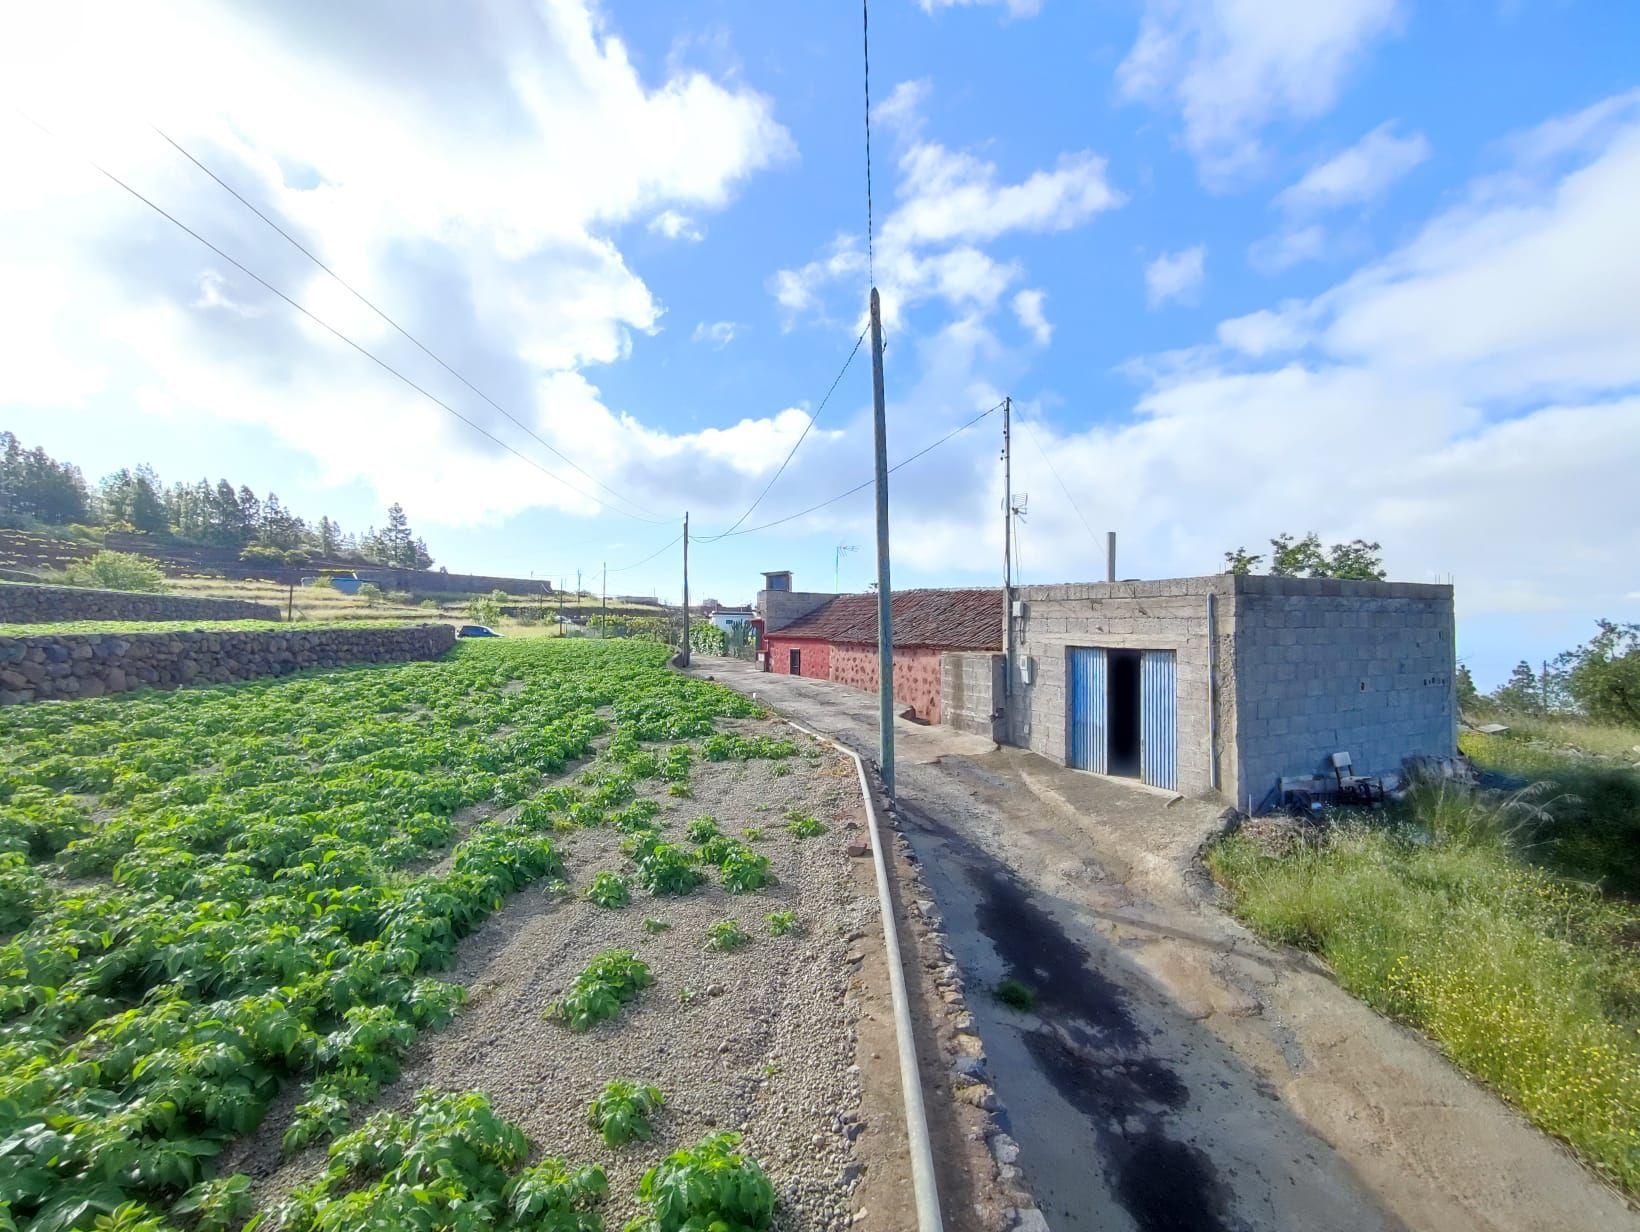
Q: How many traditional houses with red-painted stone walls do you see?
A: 1